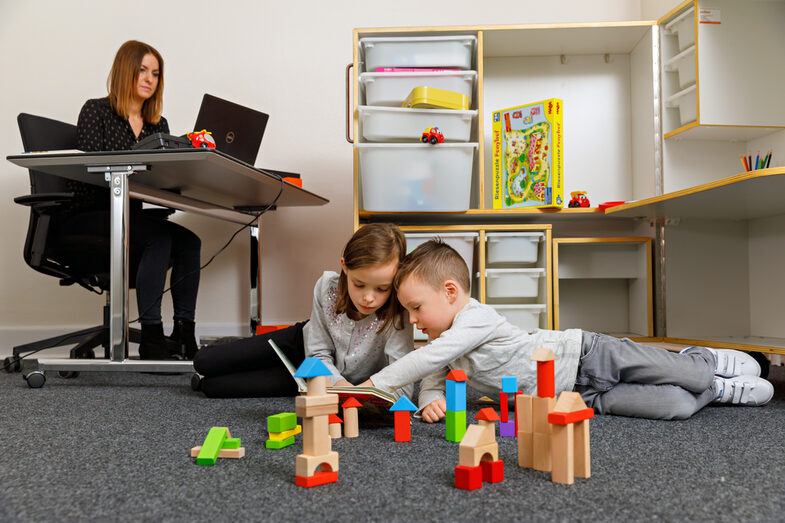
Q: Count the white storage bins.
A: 11